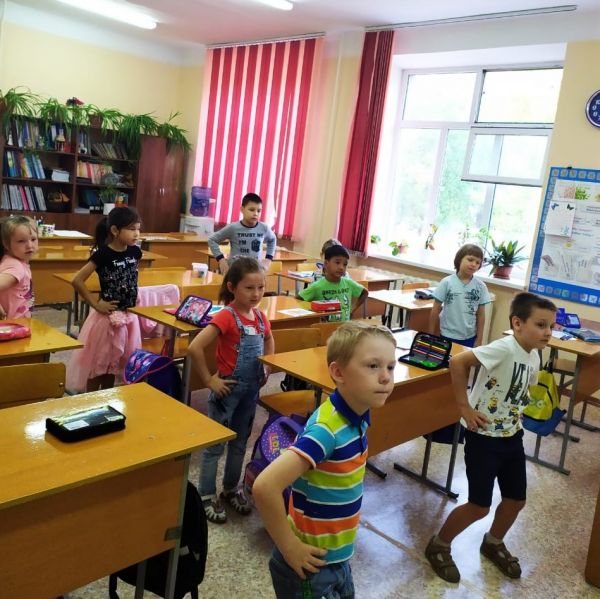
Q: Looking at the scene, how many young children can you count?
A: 9